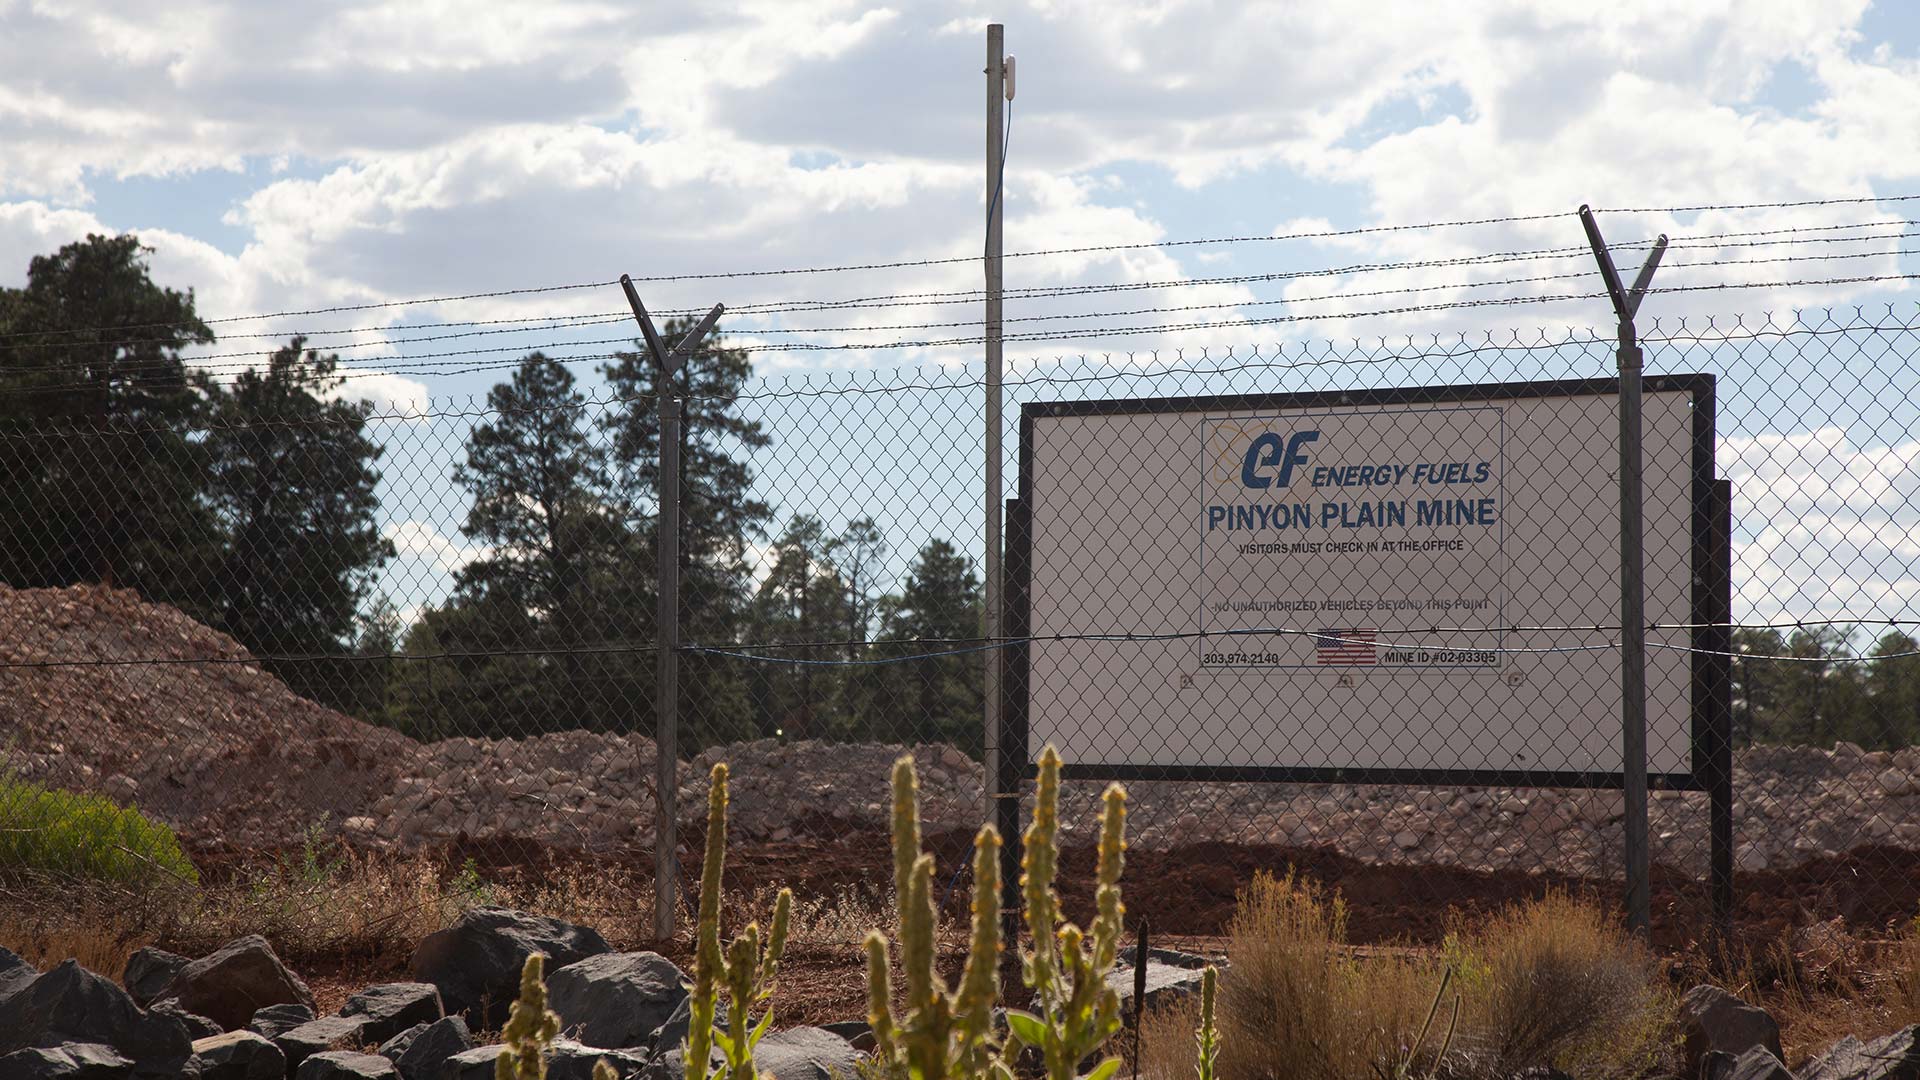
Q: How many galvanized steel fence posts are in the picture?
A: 2